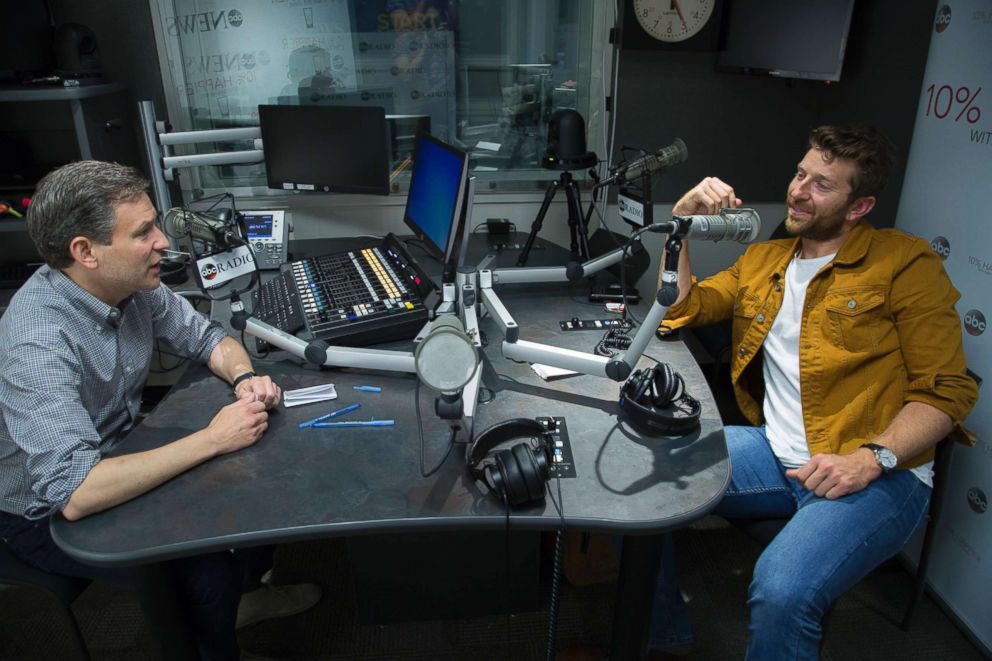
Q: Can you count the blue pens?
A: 2